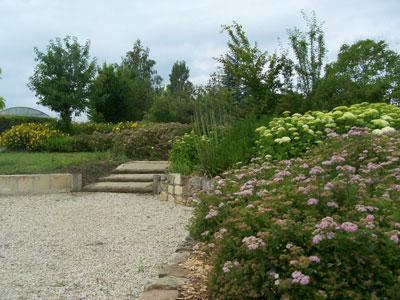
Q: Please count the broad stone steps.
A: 3